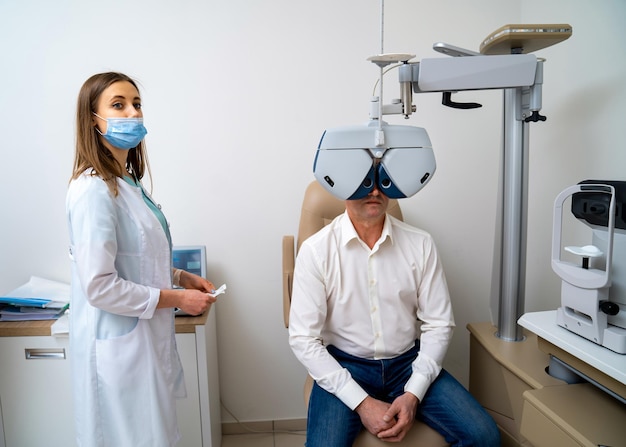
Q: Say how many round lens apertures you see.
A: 2